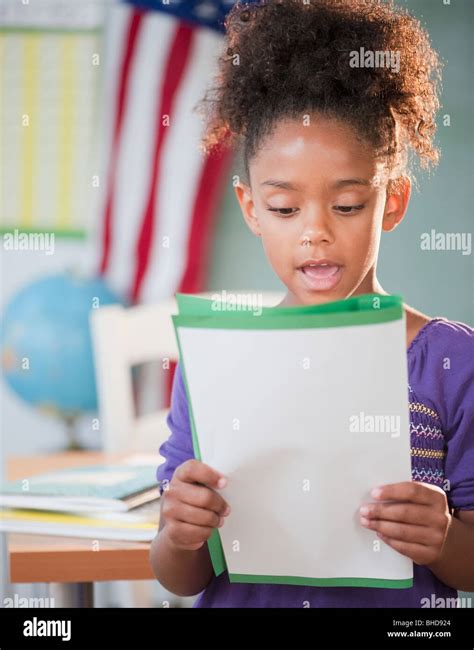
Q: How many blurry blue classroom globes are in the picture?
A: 1